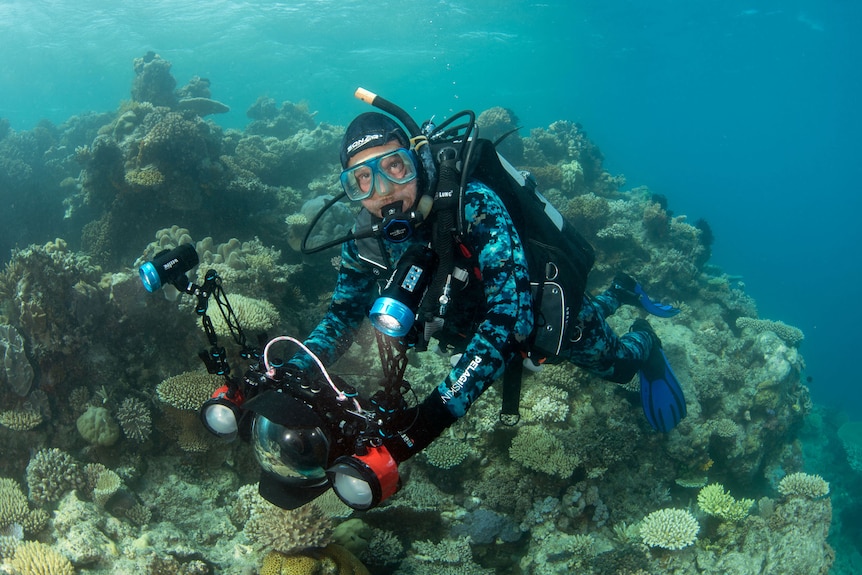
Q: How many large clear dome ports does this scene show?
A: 1